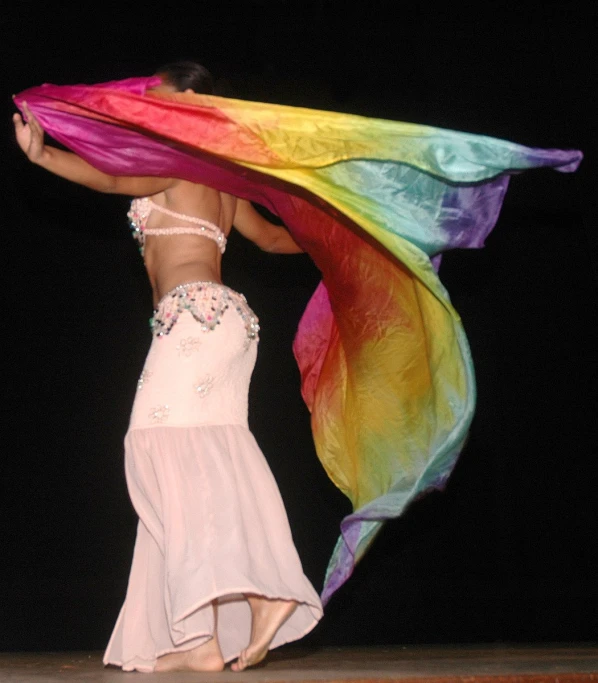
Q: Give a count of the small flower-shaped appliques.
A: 4